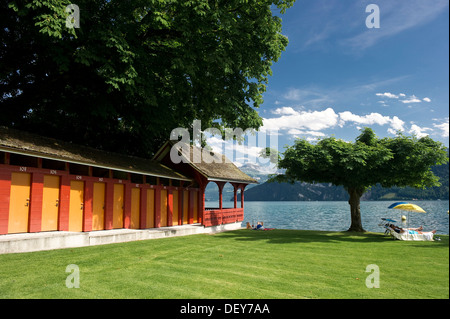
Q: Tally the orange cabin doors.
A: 11